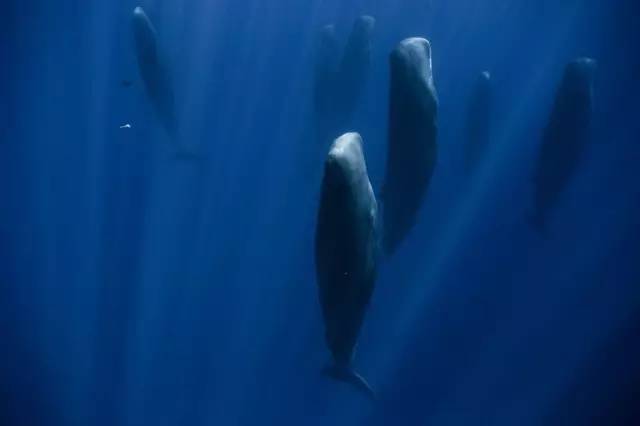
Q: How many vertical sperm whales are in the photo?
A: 7